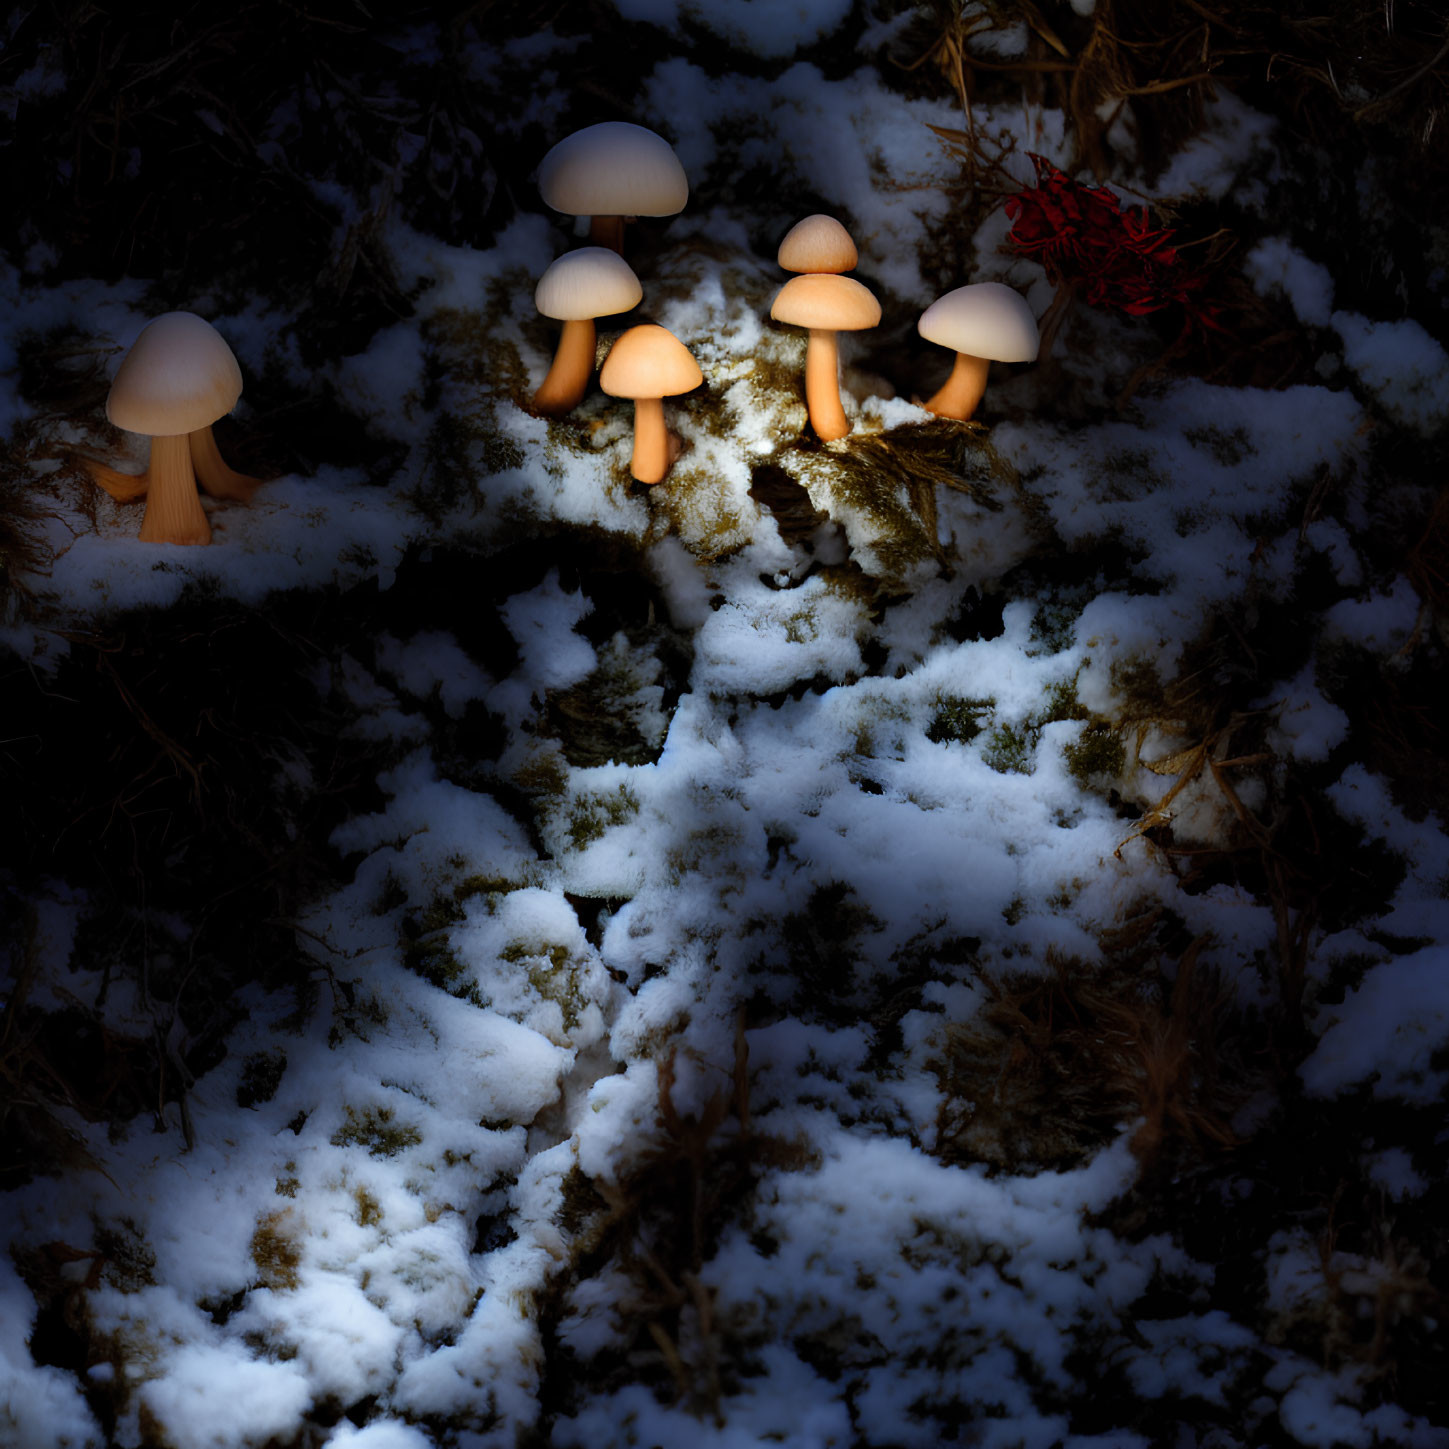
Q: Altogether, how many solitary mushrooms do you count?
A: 1